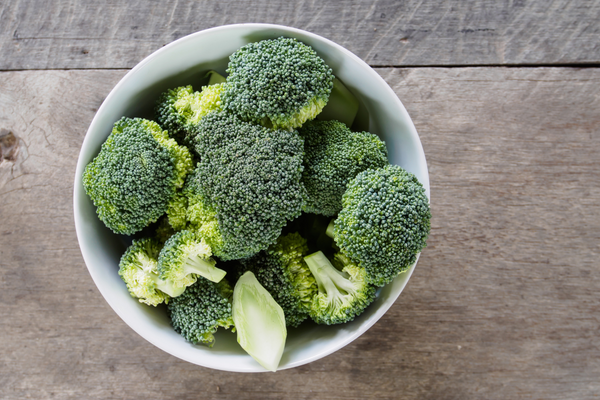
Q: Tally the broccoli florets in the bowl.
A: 11